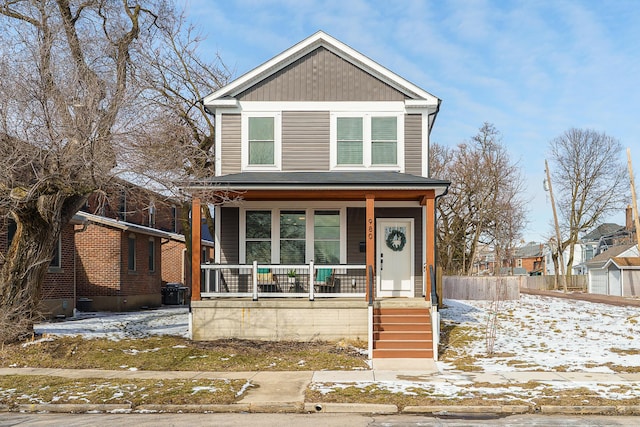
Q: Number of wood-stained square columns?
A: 3